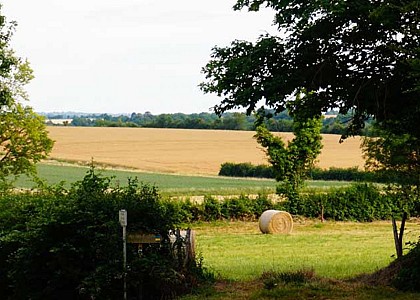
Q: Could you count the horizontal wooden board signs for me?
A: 1